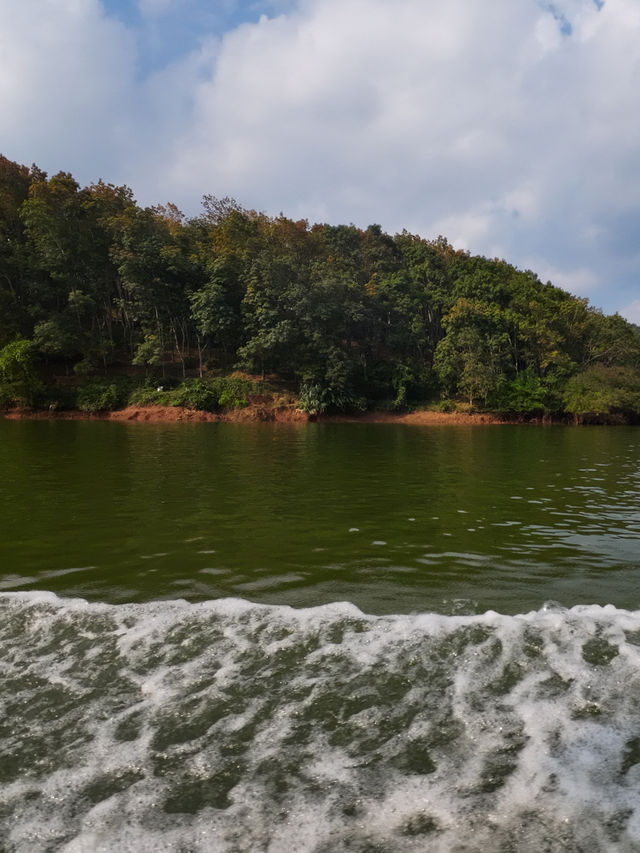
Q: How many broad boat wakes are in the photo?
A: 1